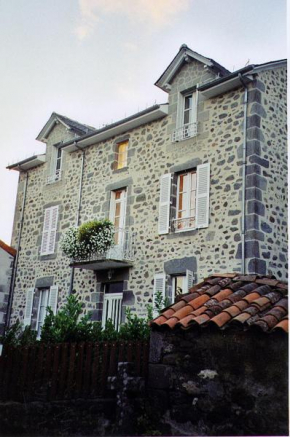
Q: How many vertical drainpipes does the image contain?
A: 3